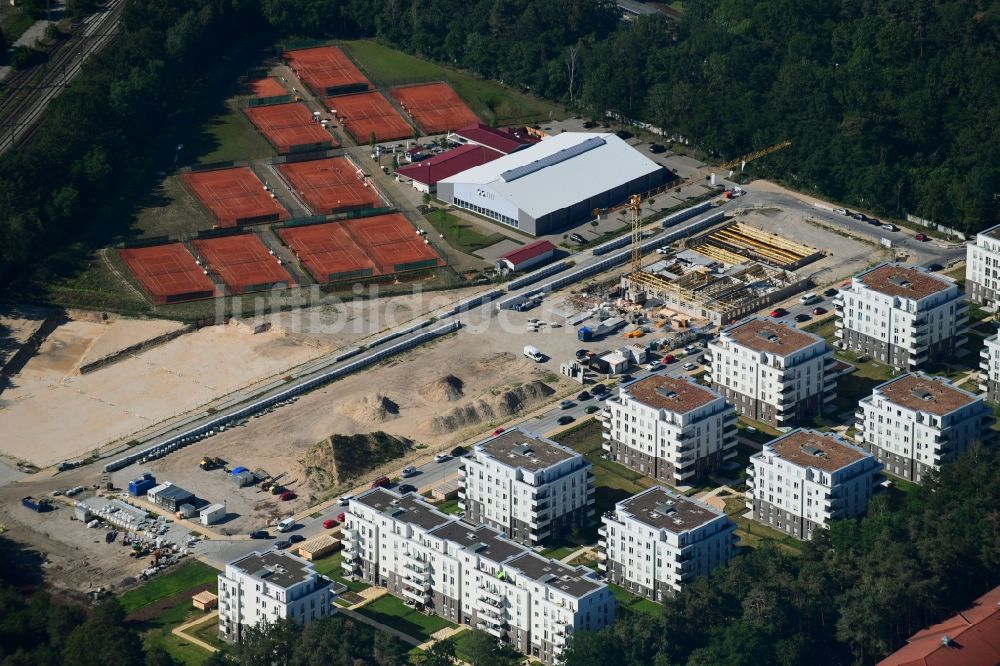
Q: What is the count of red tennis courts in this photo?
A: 11